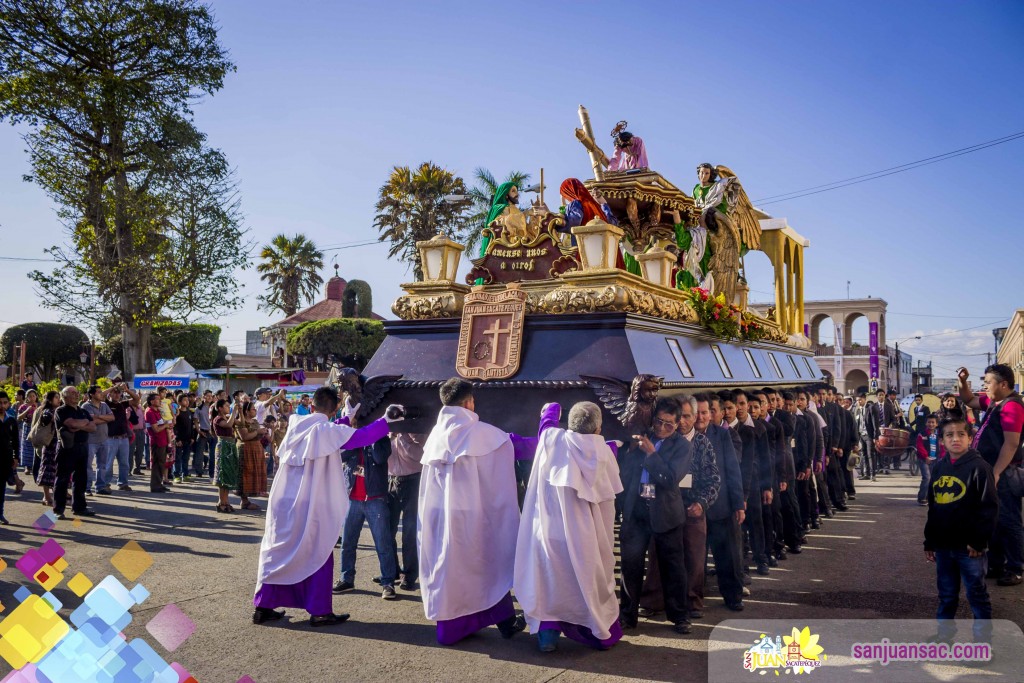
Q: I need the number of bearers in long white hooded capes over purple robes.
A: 3